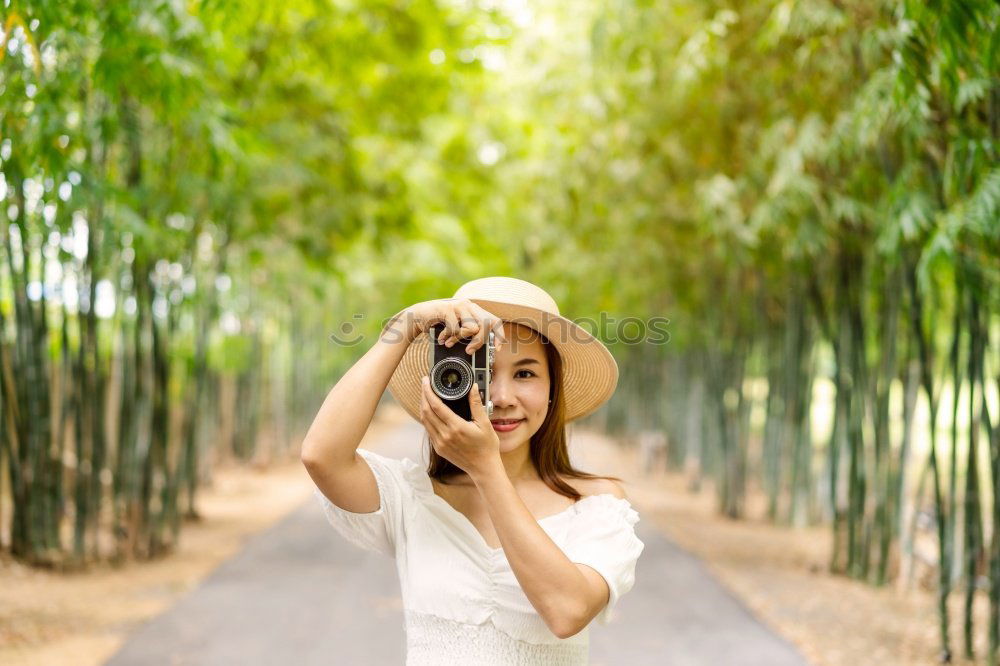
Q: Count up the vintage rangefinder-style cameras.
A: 1